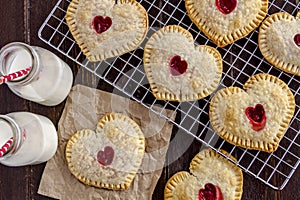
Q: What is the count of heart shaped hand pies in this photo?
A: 7